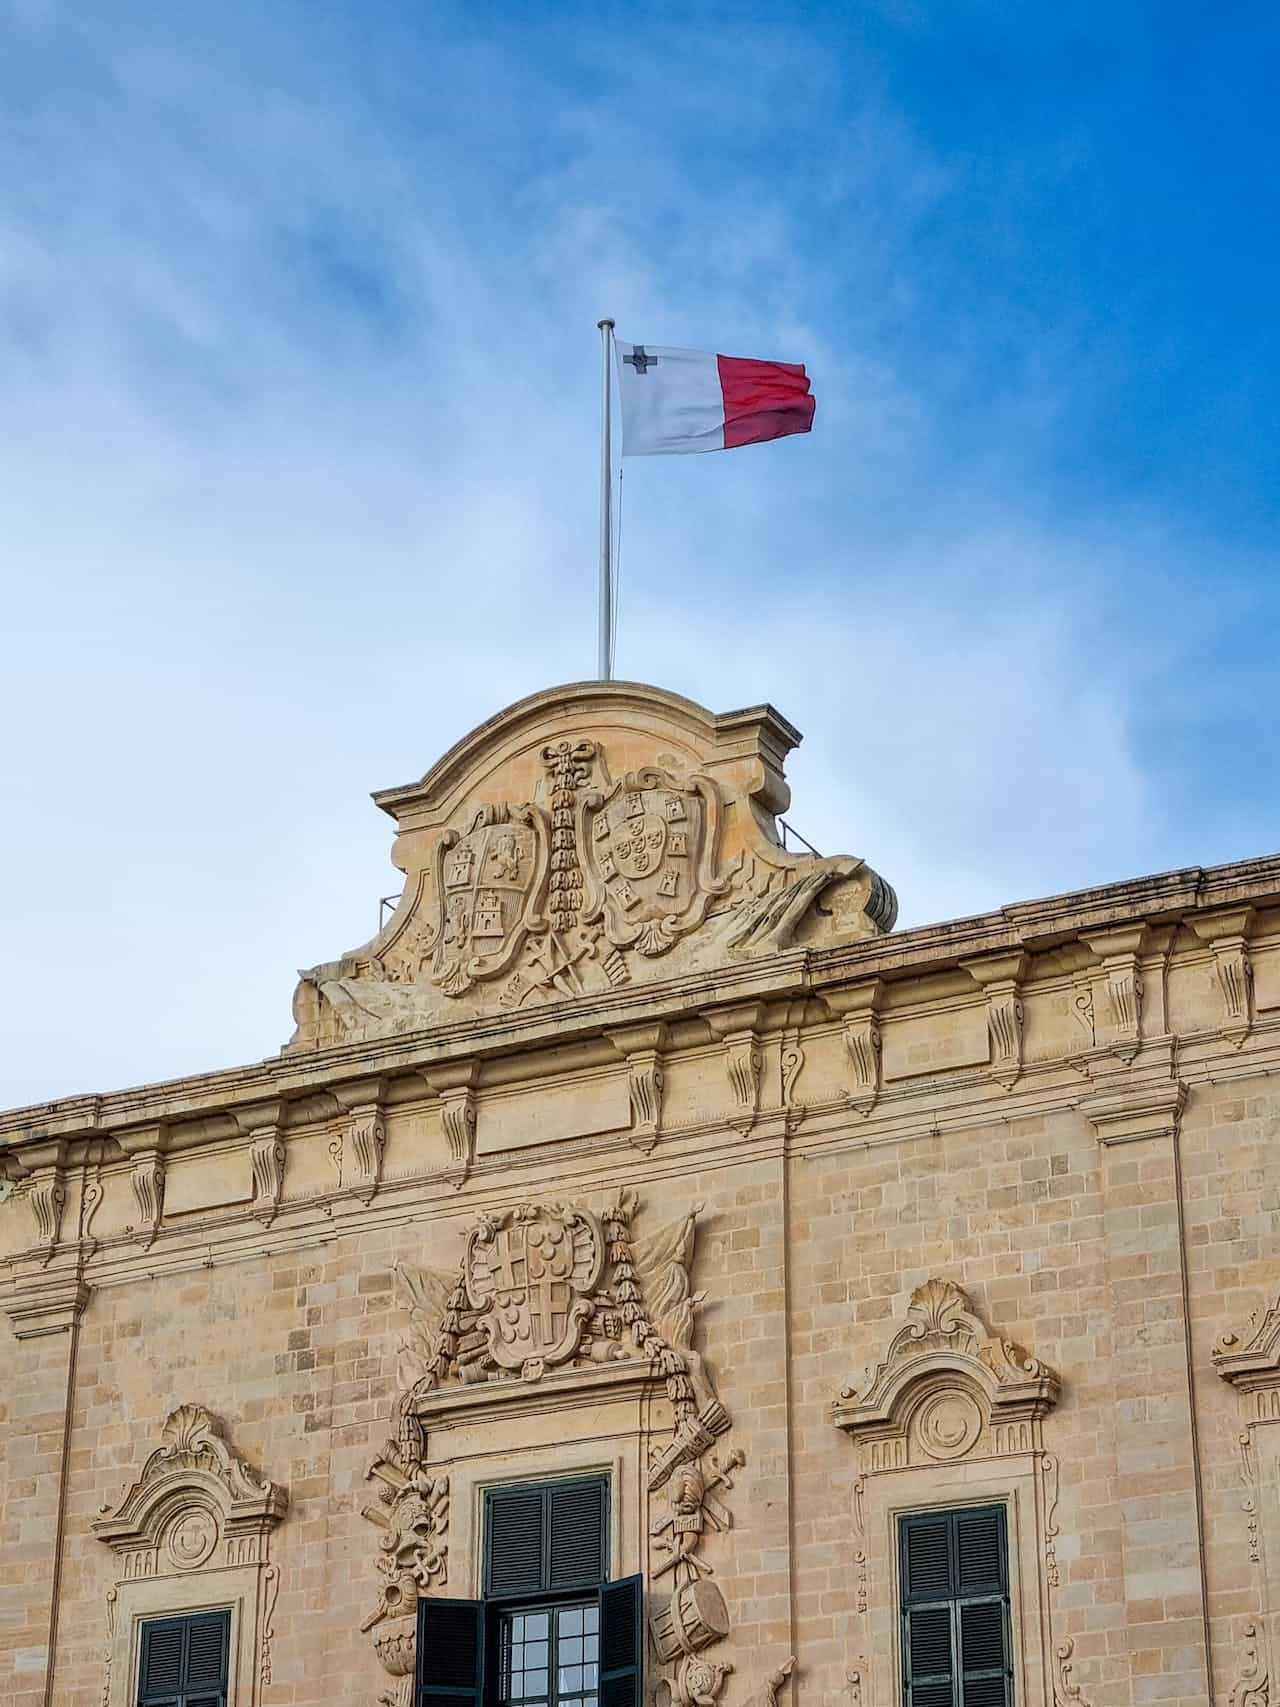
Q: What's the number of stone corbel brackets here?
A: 11